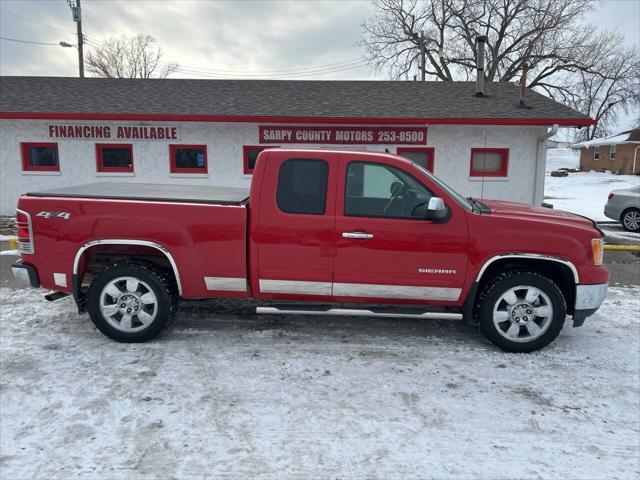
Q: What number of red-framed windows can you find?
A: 6